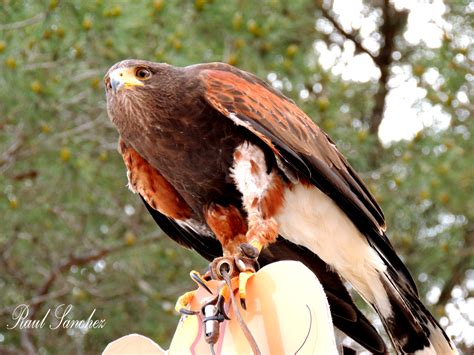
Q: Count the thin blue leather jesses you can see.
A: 0